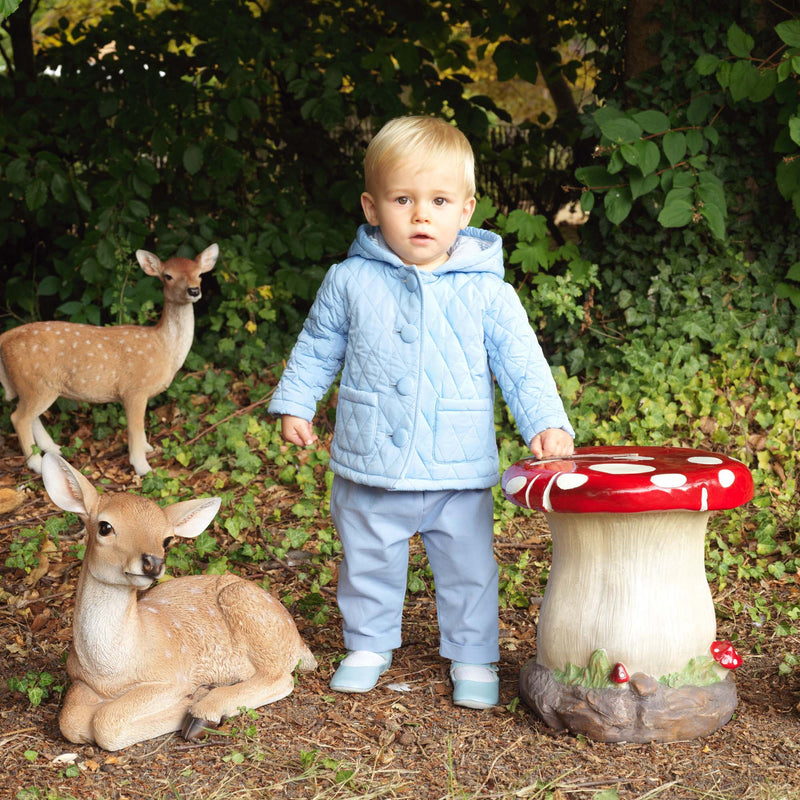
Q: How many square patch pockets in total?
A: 2